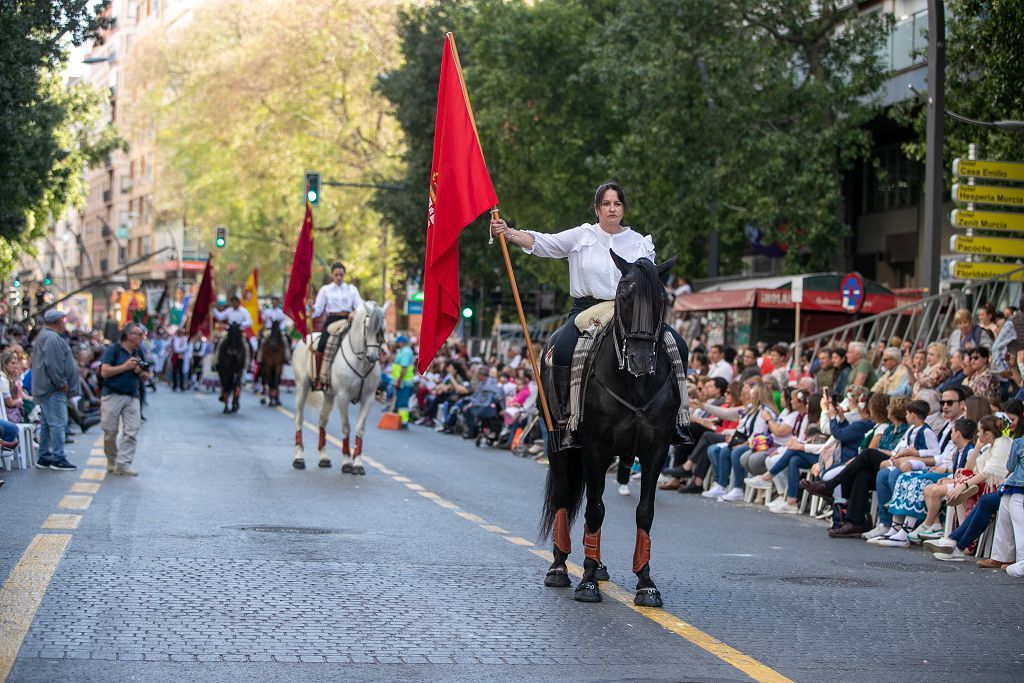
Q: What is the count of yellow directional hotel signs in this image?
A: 5